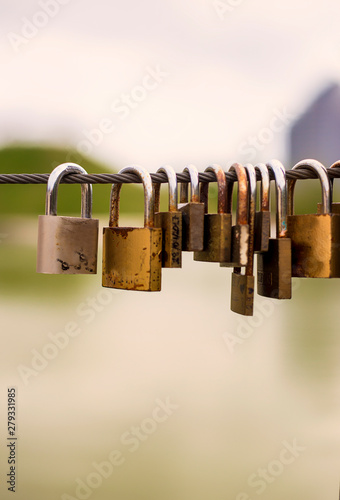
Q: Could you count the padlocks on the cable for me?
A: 11